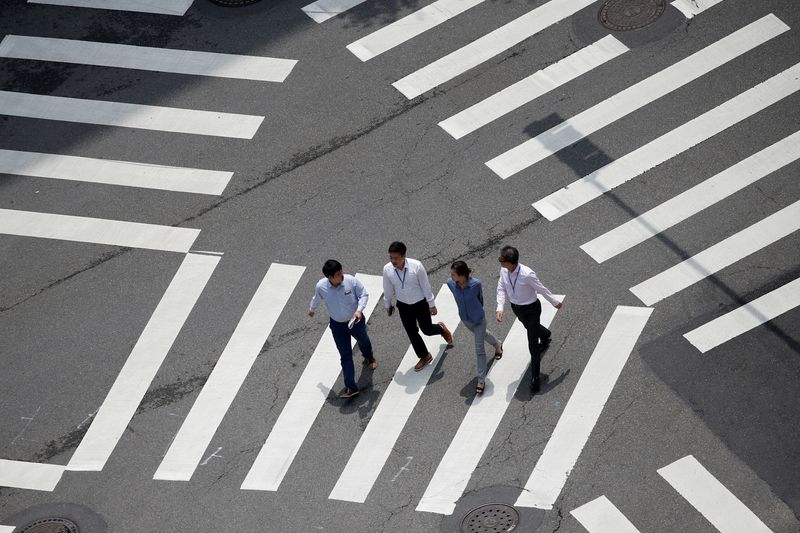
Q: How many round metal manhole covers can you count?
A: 4